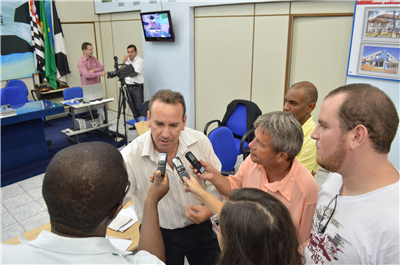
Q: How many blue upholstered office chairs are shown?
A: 6